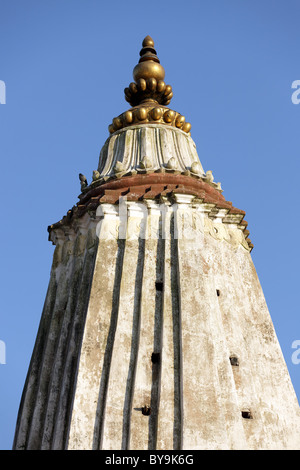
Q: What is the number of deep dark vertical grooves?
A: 4